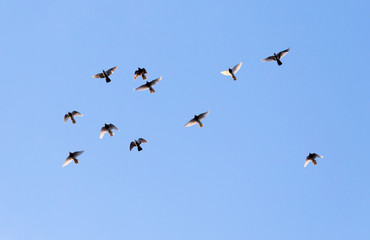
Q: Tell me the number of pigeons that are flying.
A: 11